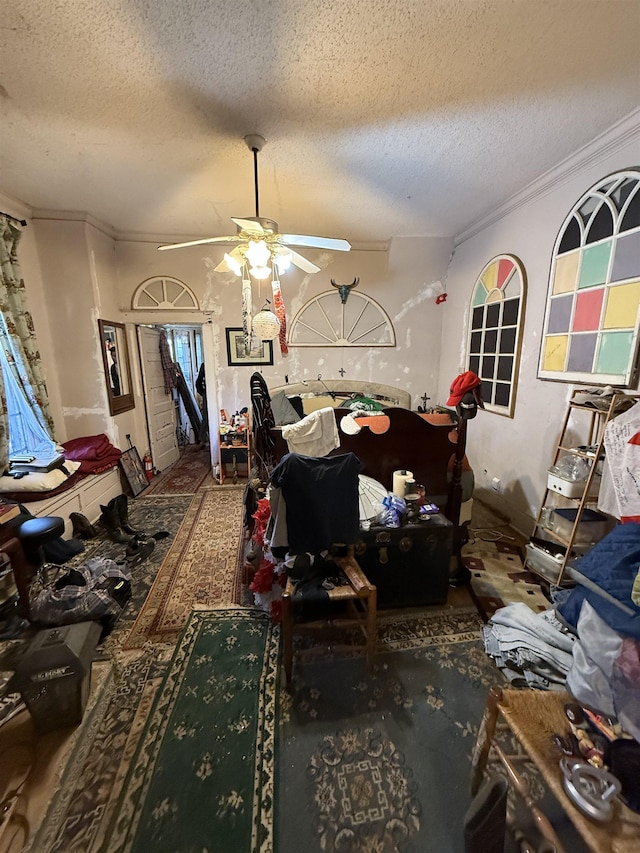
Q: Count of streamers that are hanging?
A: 2